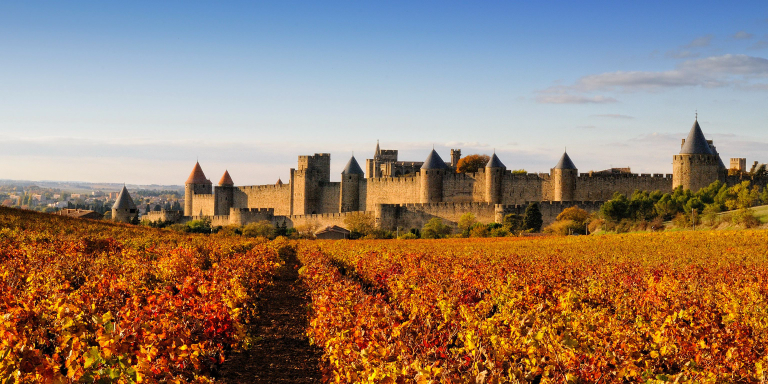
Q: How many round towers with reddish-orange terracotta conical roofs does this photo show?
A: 2